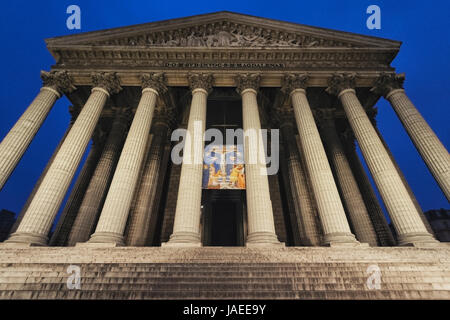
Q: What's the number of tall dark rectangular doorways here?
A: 1